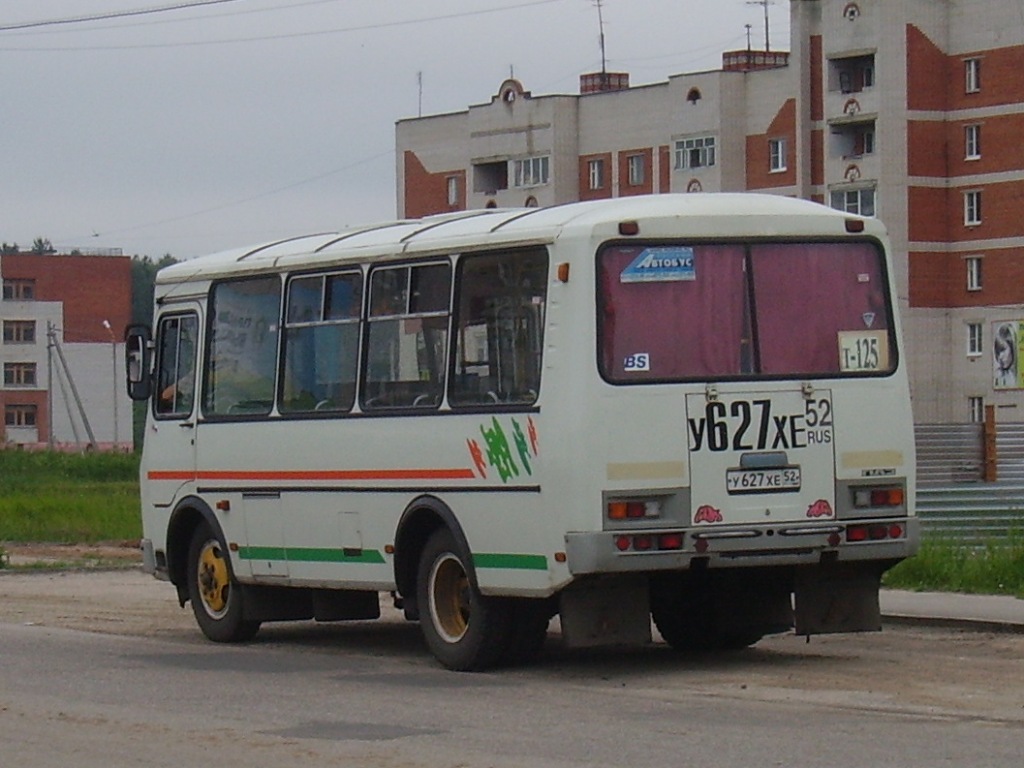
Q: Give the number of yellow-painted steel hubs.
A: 2